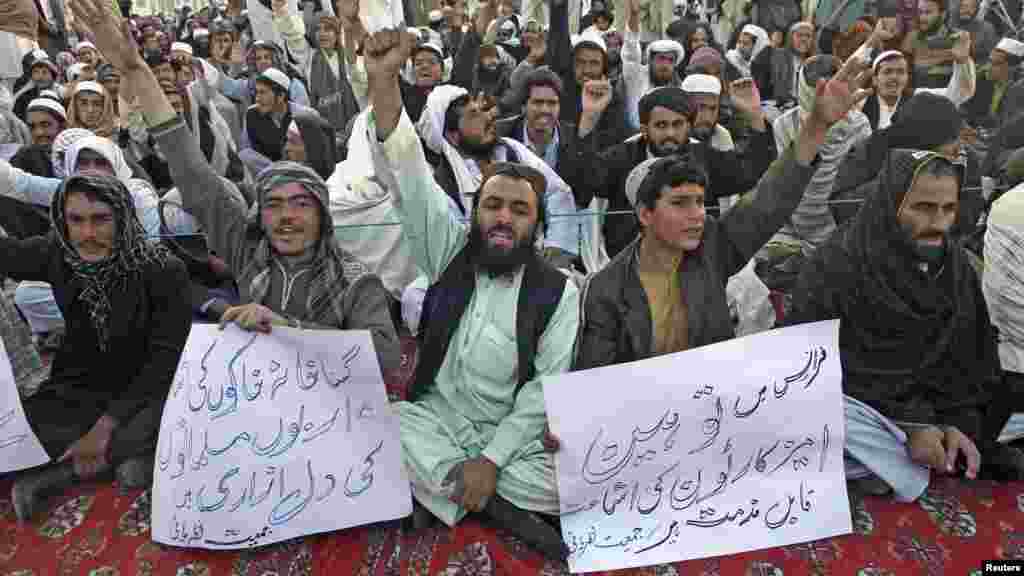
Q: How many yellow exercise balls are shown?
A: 0